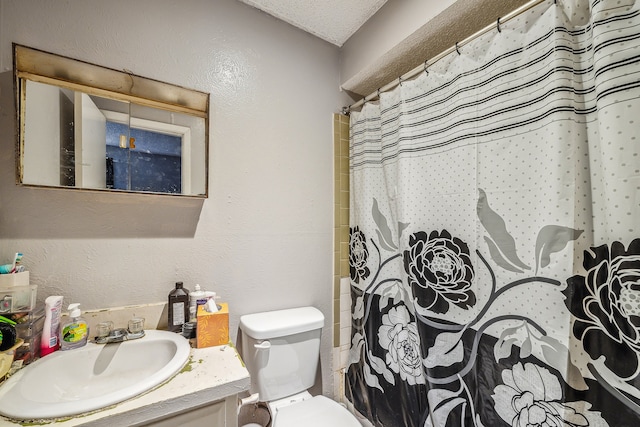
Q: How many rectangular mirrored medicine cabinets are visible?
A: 1